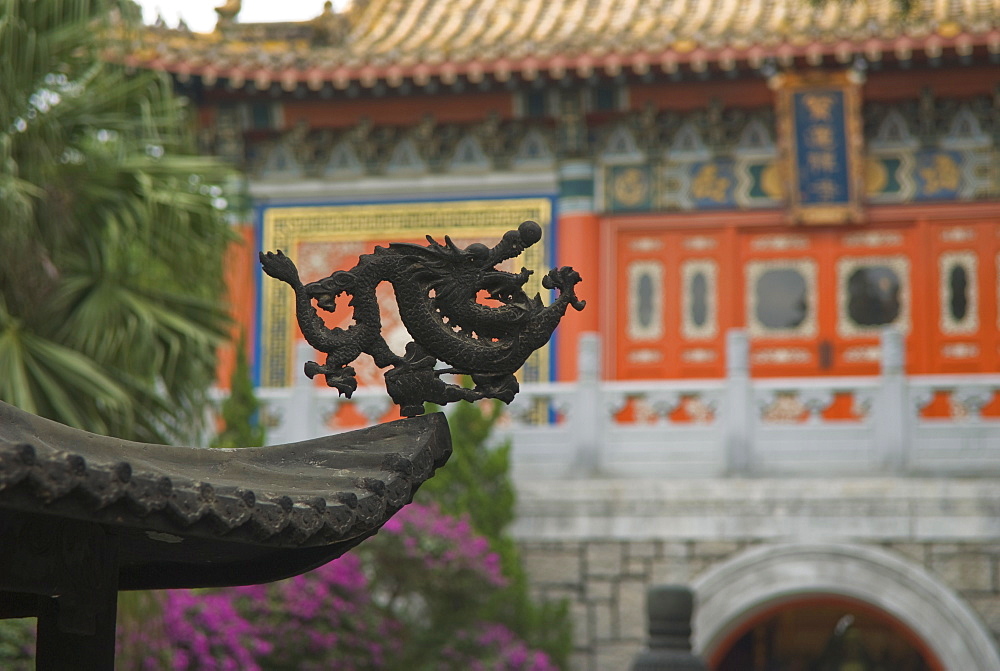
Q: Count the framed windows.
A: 5